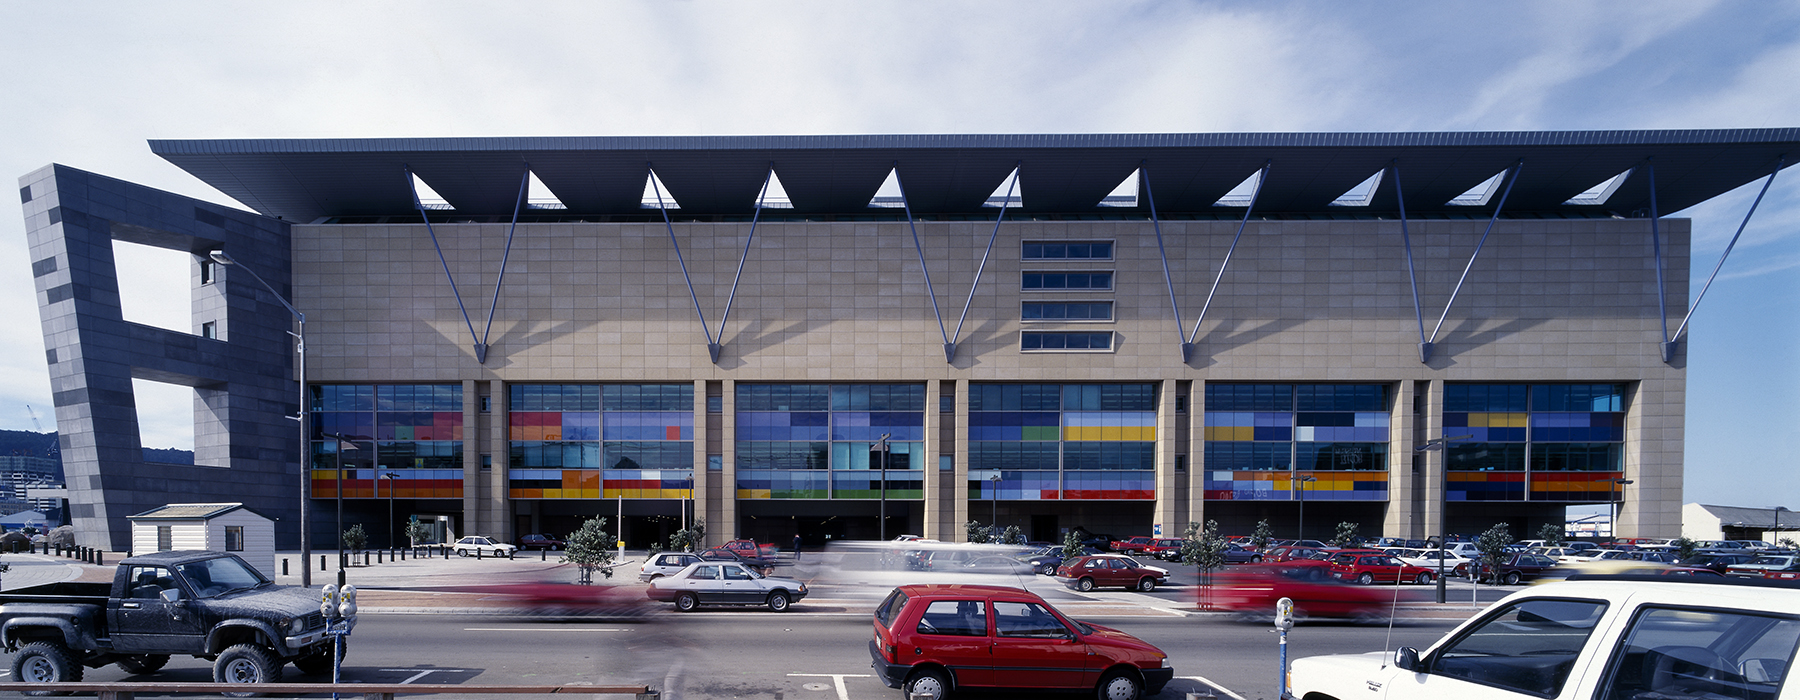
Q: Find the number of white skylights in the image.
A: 11